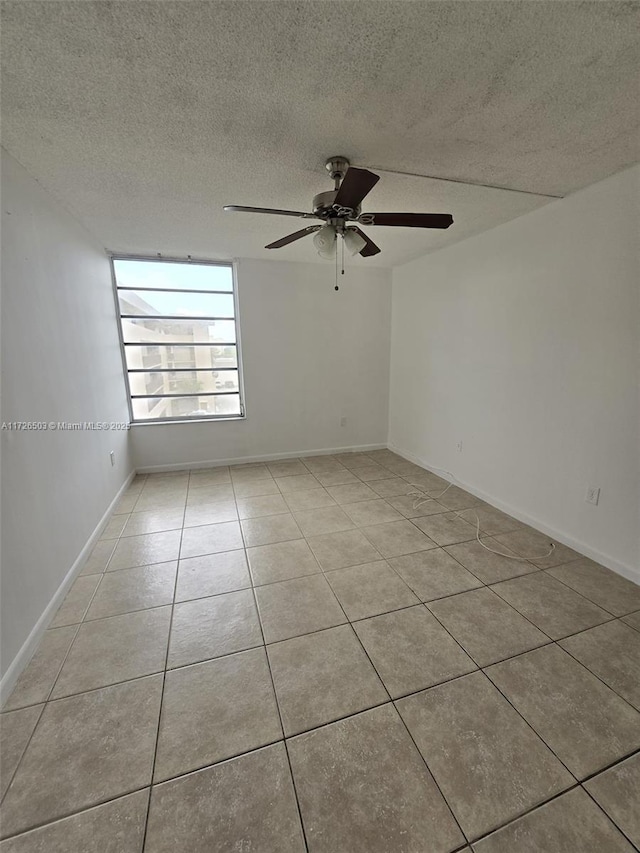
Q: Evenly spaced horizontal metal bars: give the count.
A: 5